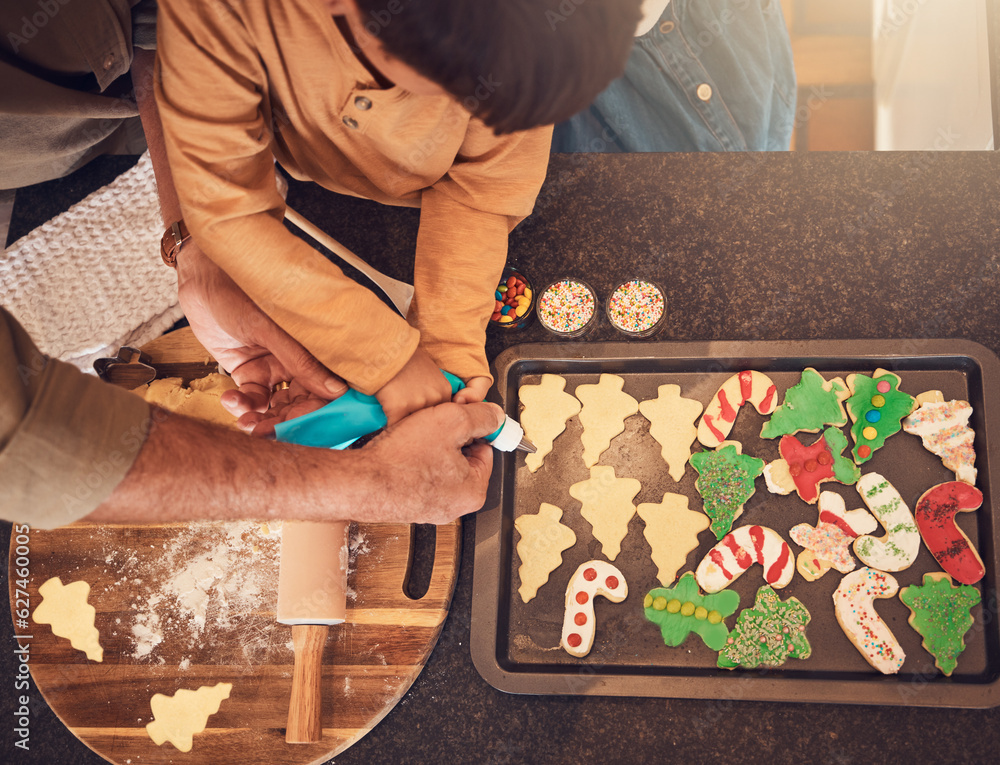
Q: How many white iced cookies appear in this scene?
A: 6